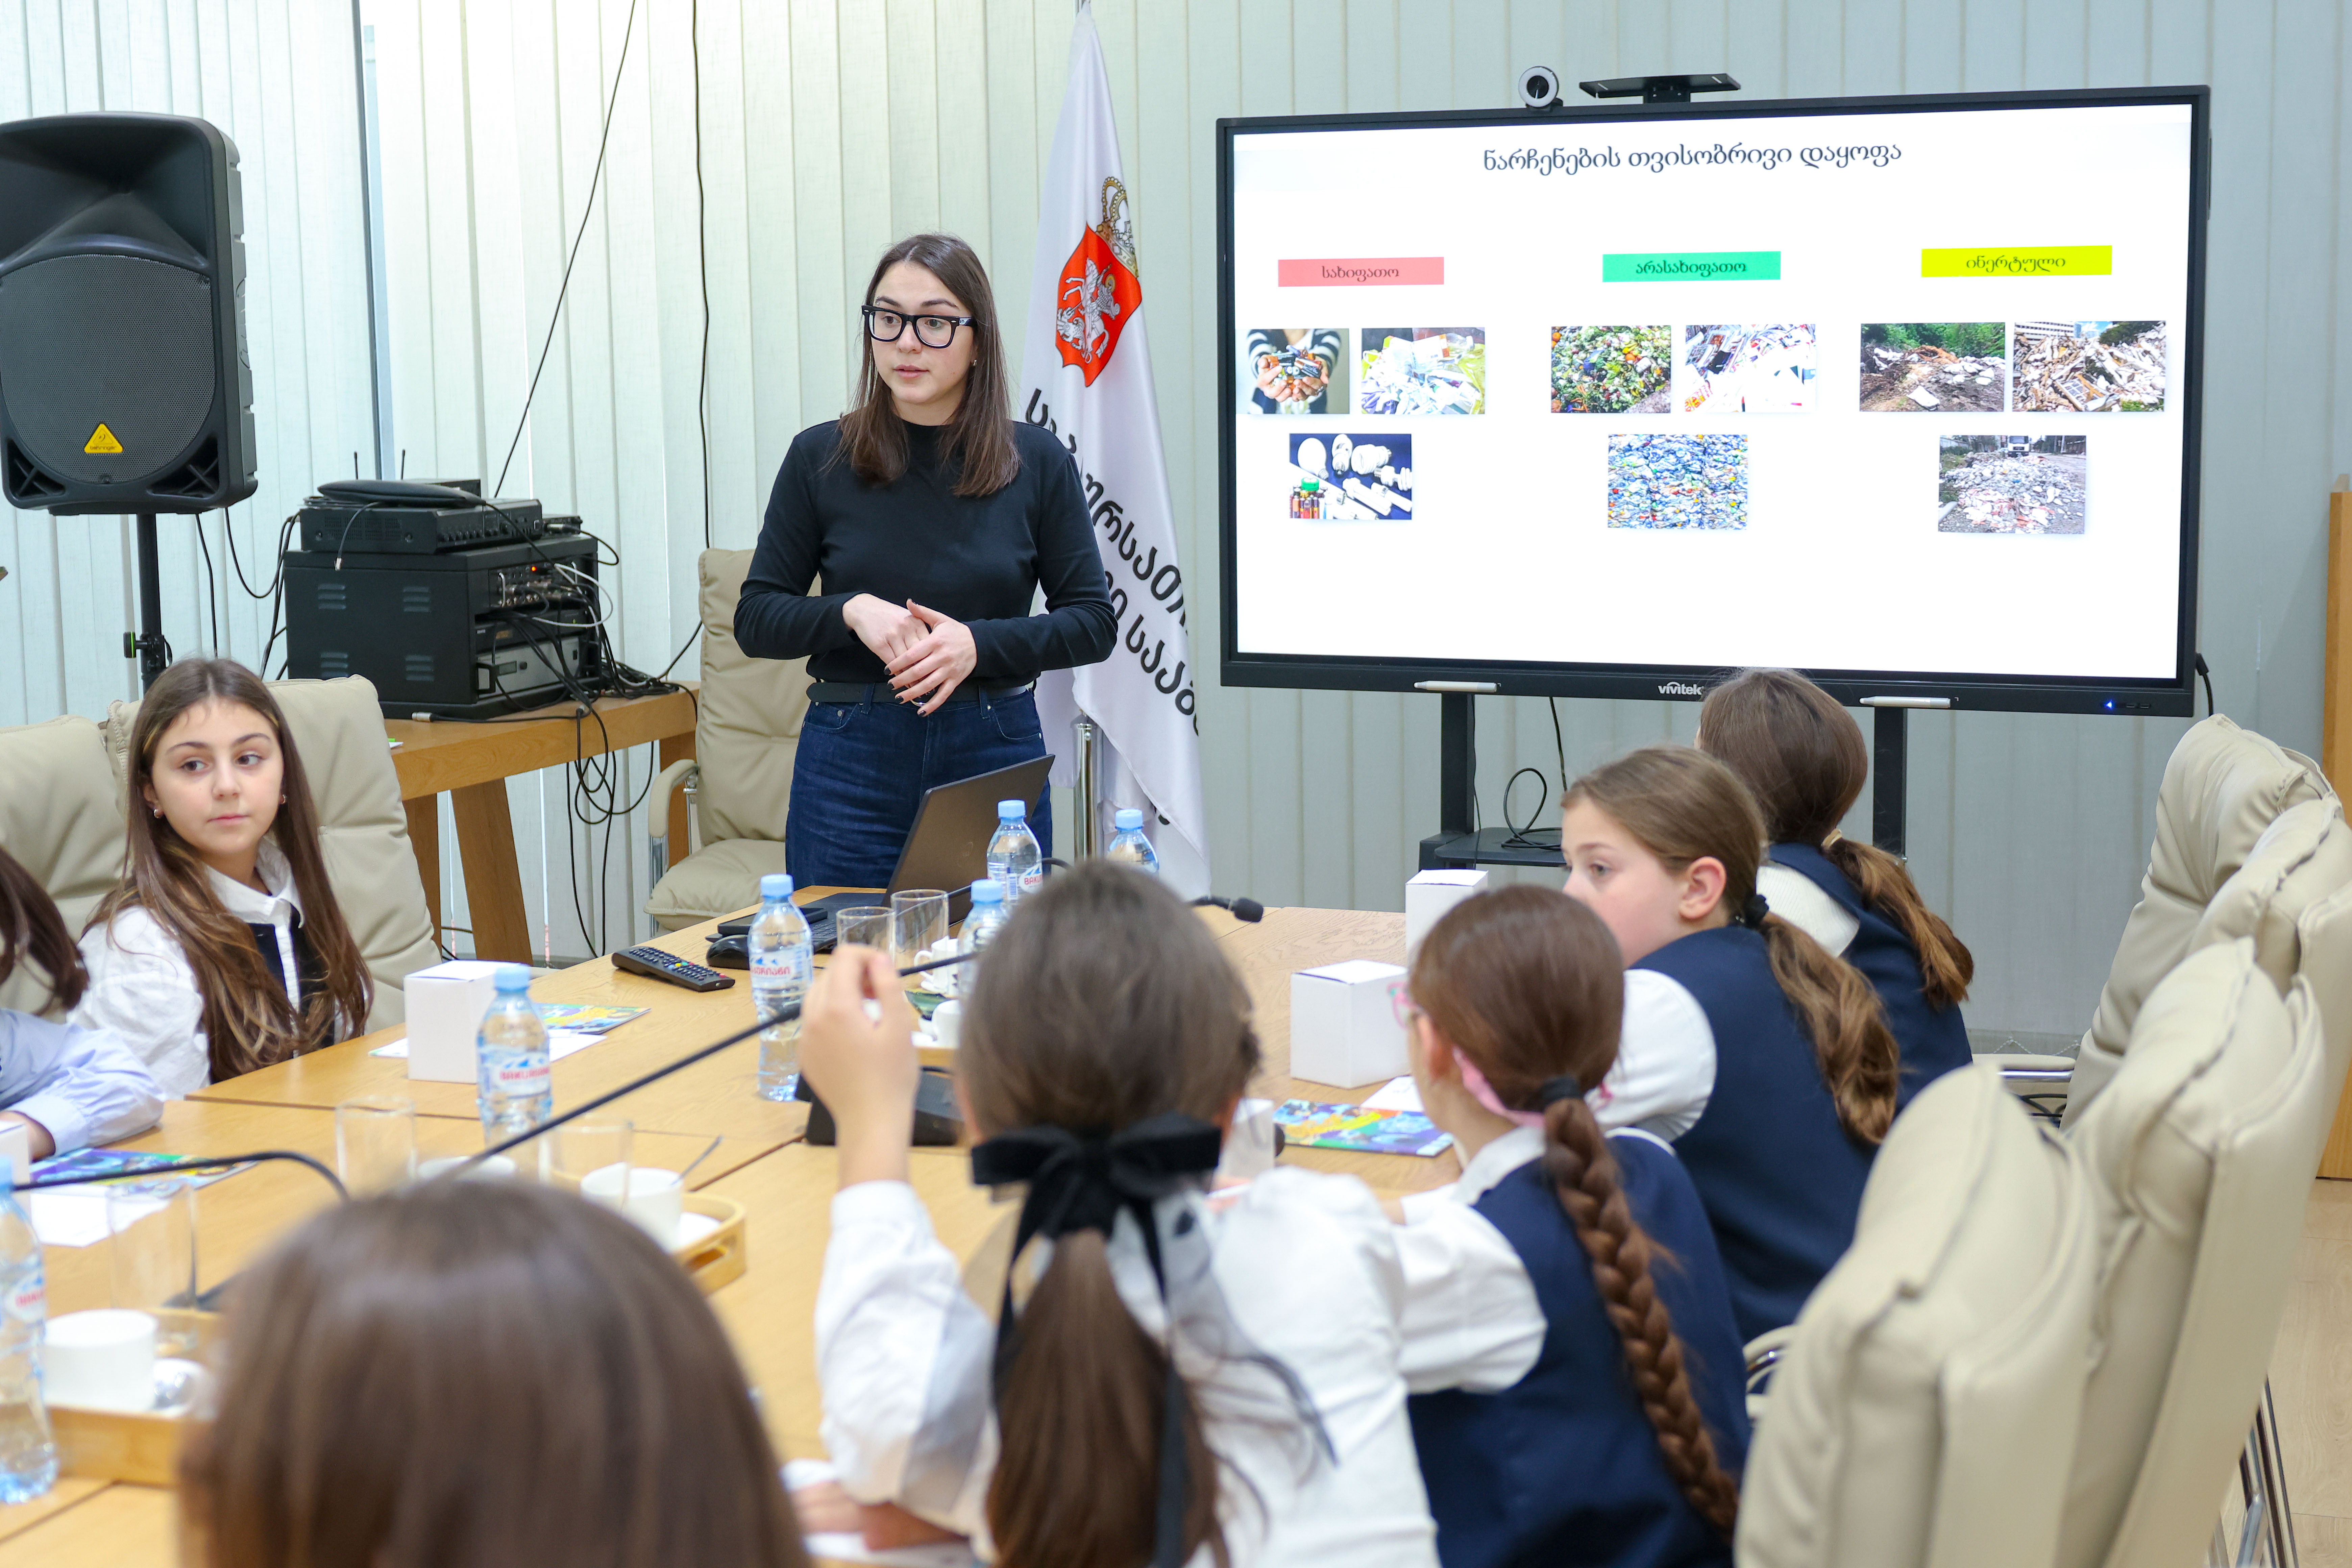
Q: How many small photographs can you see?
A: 9